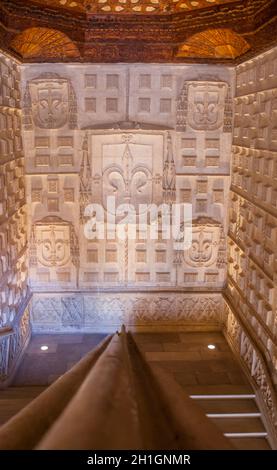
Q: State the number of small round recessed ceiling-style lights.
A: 2